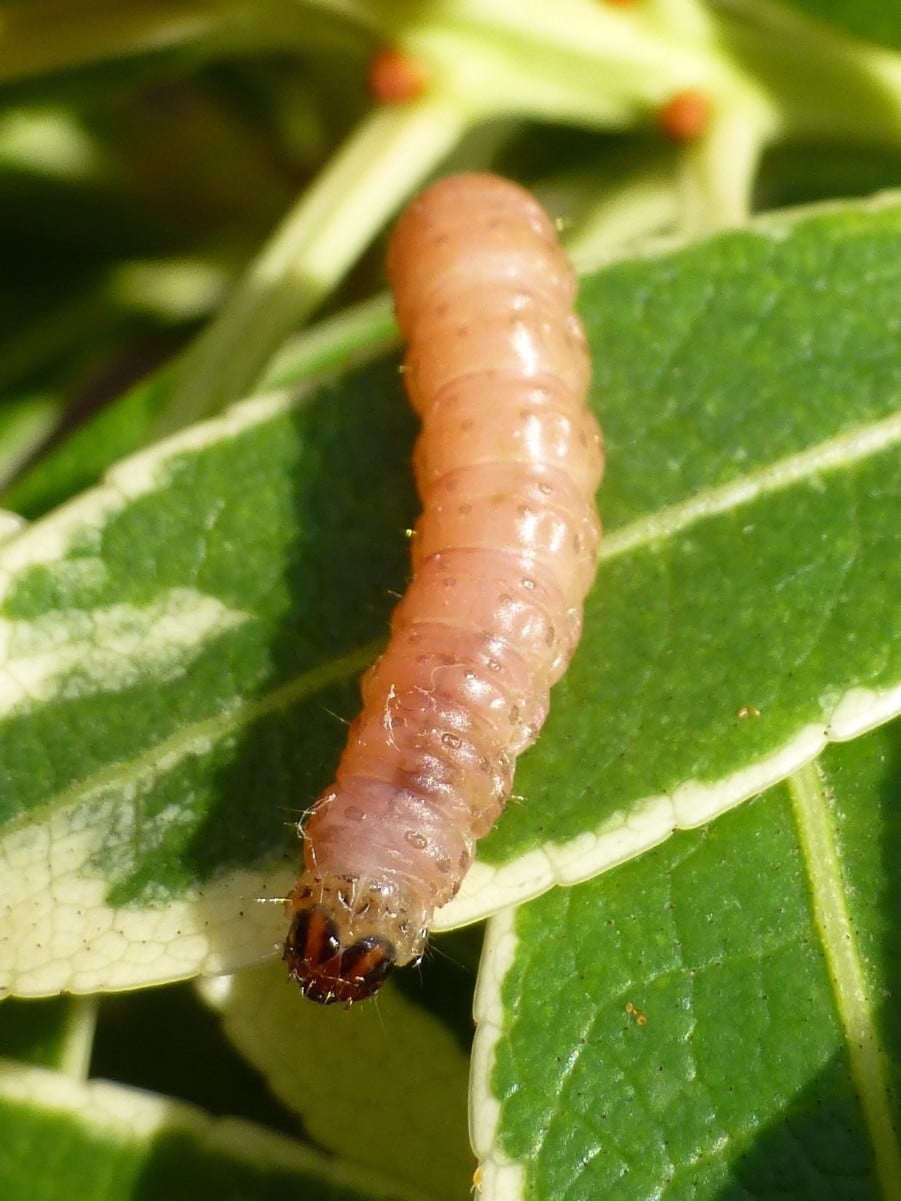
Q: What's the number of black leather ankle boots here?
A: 0